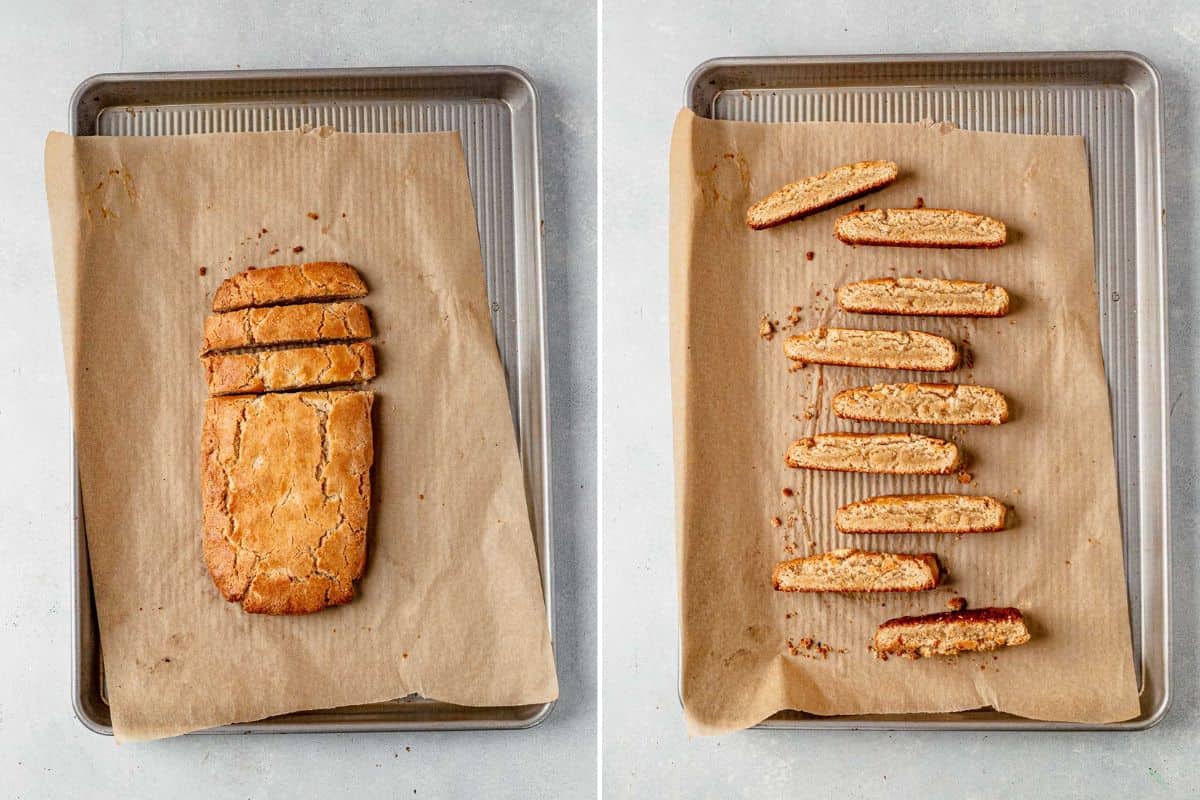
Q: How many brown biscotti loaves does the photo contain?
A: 1